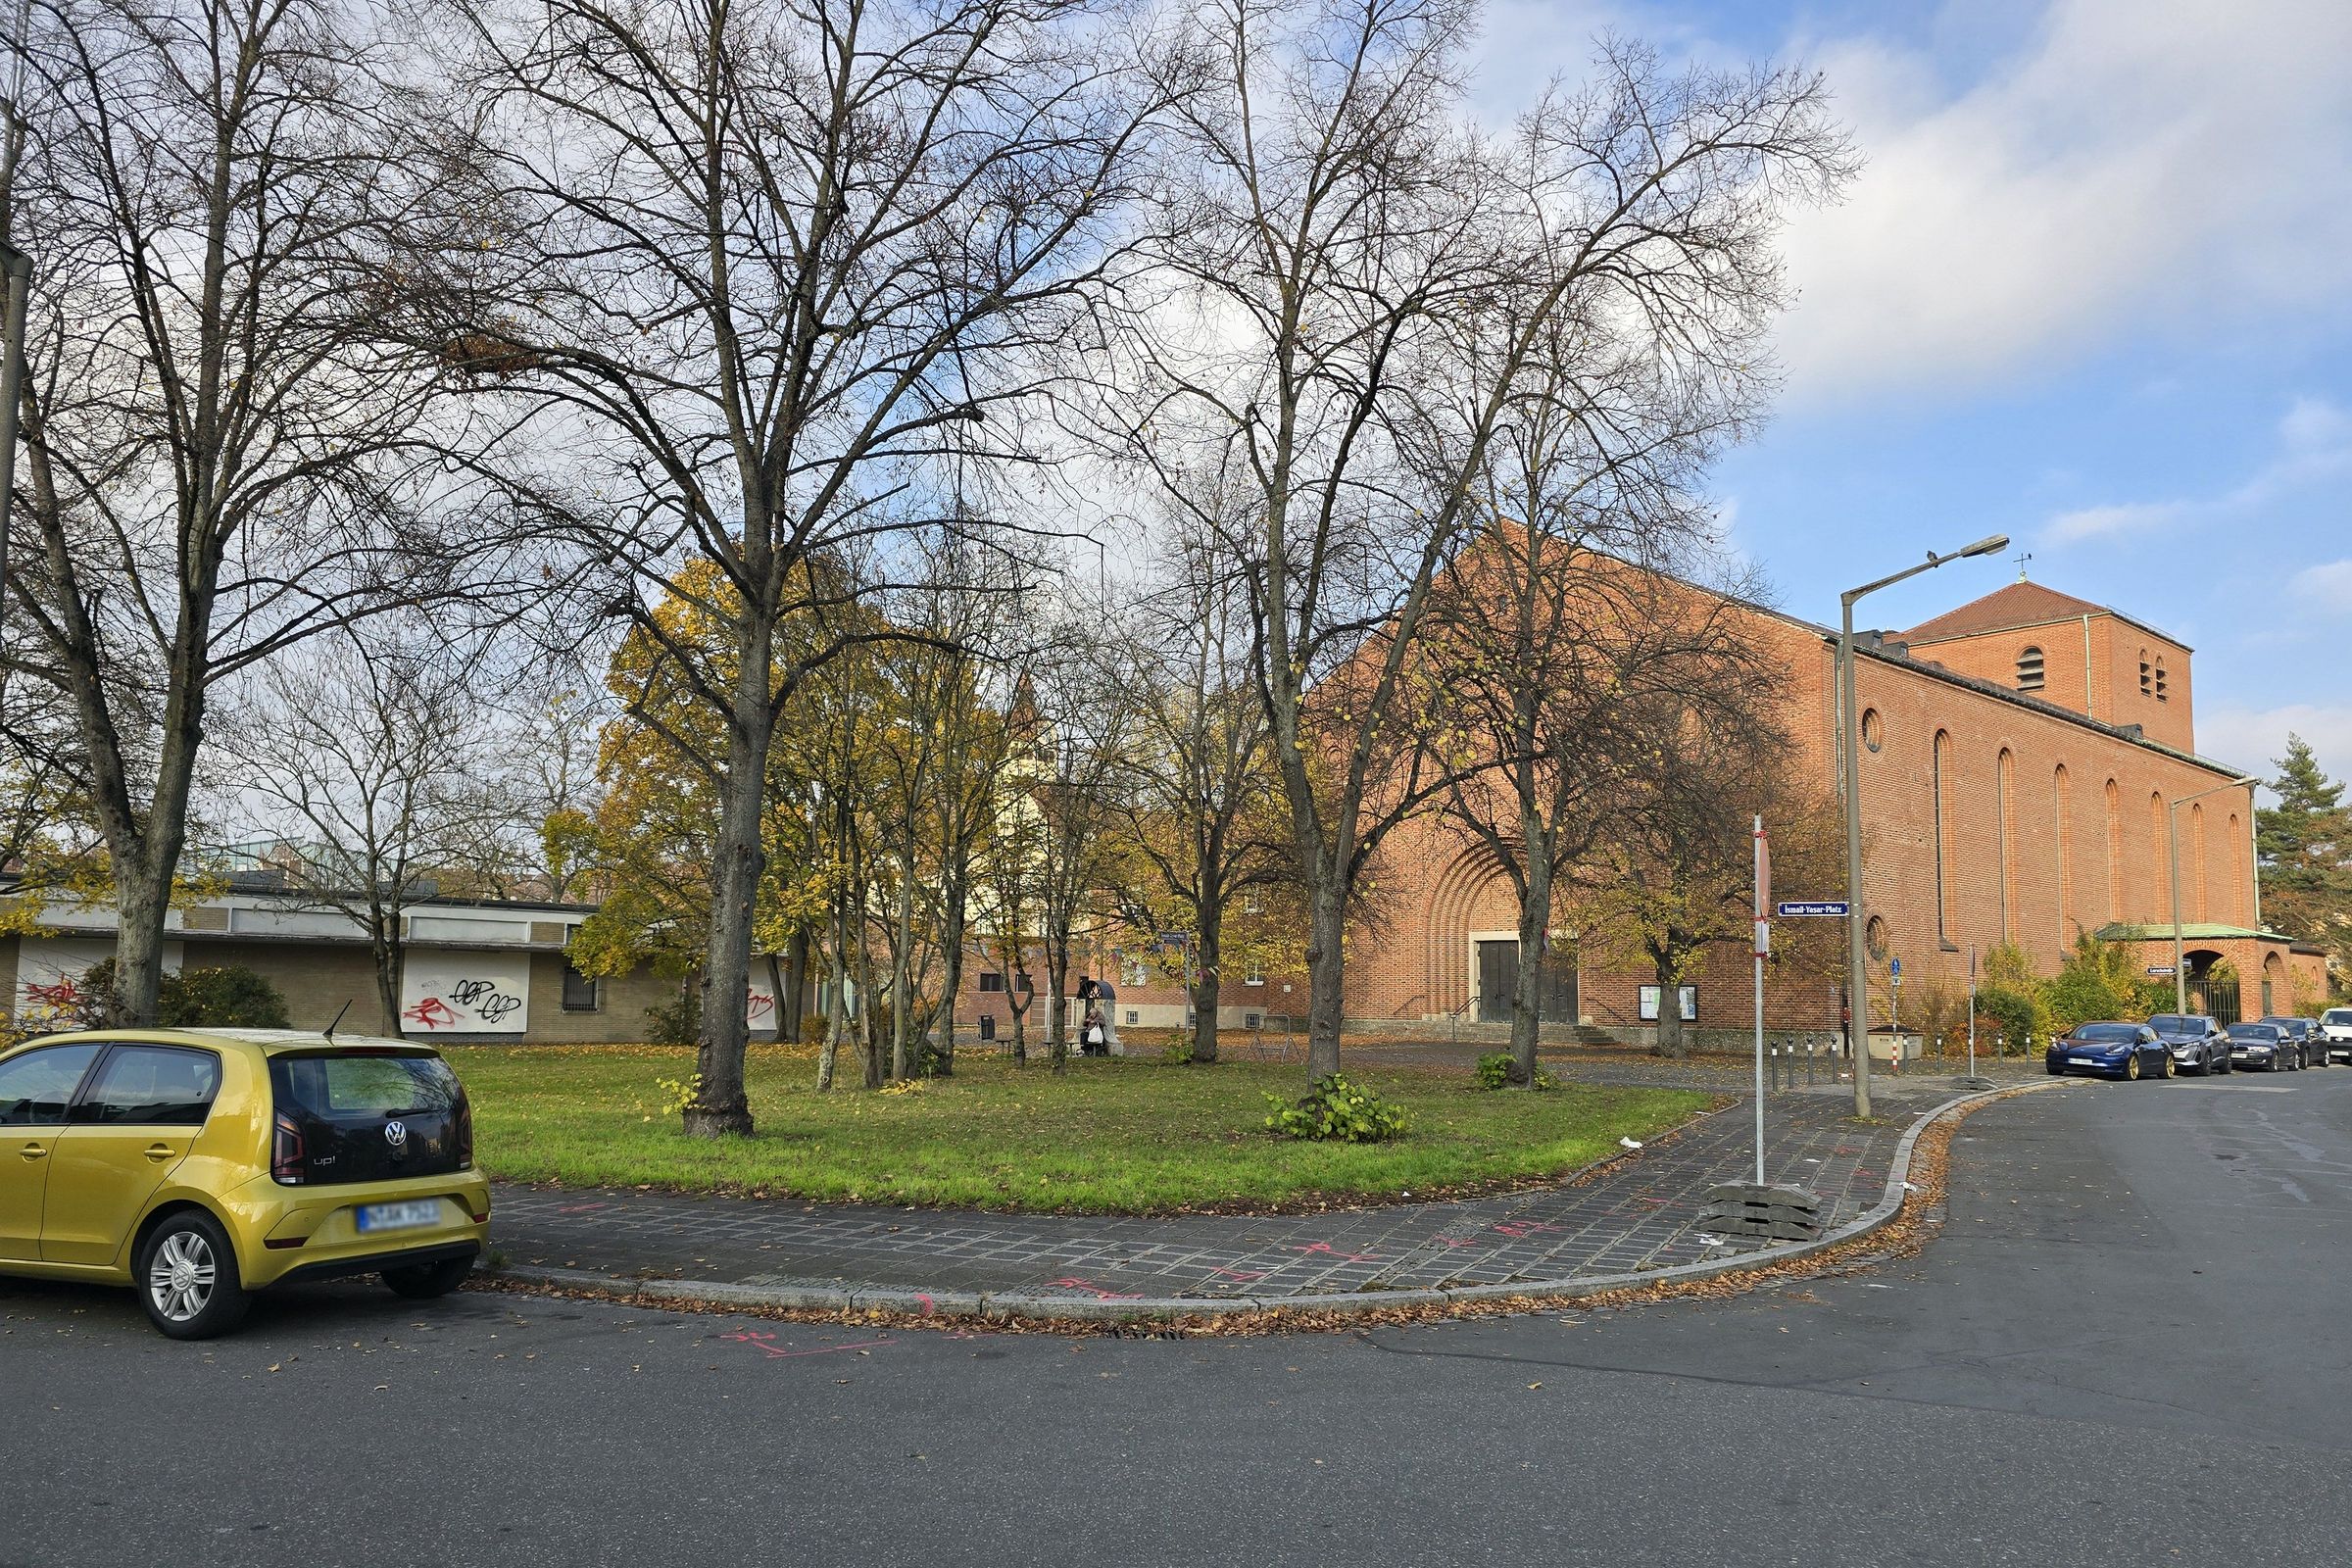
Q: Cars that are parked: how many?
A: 6